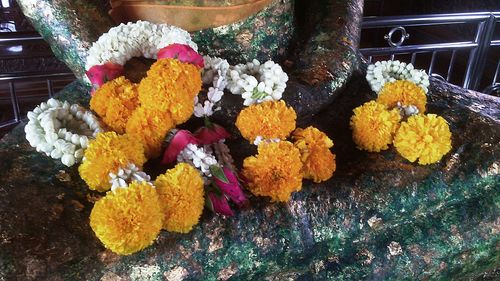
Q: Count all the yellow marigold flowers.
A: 12